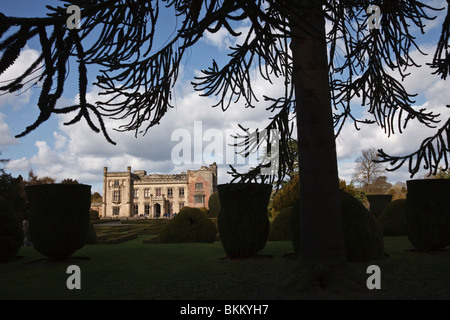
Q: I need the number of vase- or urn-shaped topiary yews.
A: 4